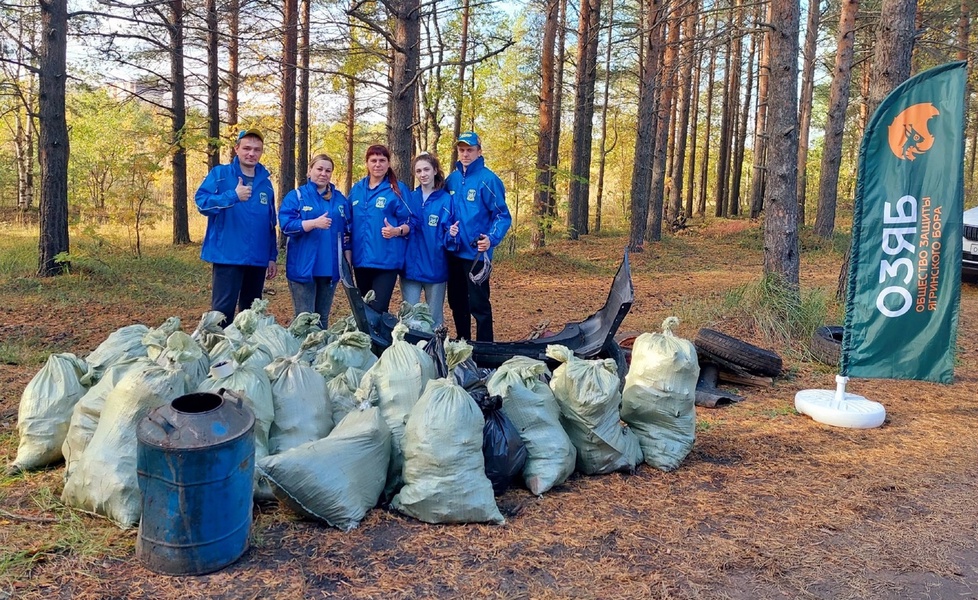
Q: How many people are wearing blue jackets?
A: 5